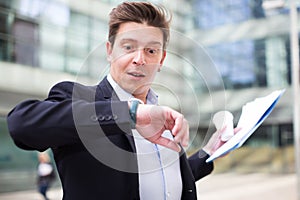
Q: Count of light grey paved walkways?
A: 1